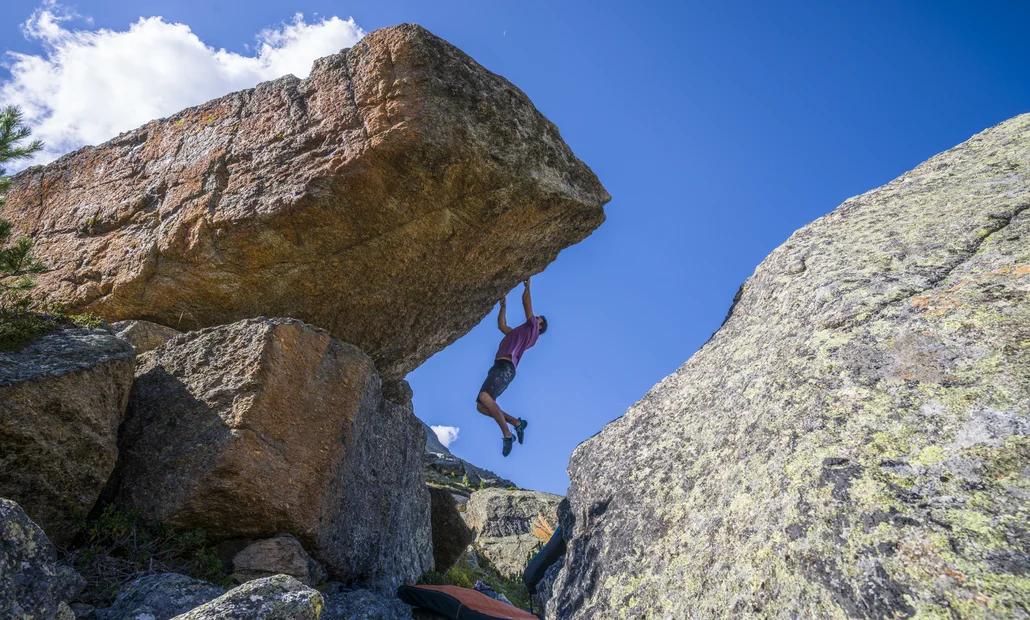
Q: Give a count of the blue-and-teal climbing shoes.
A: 2